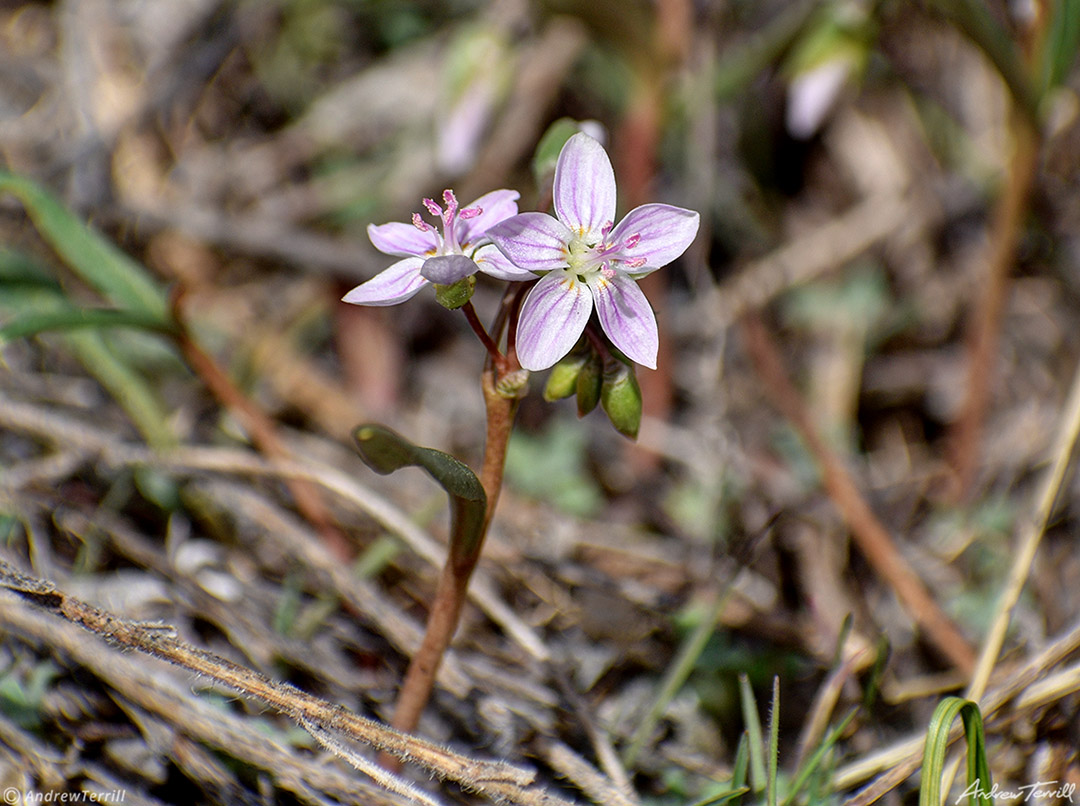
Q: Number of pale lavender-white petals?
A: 10